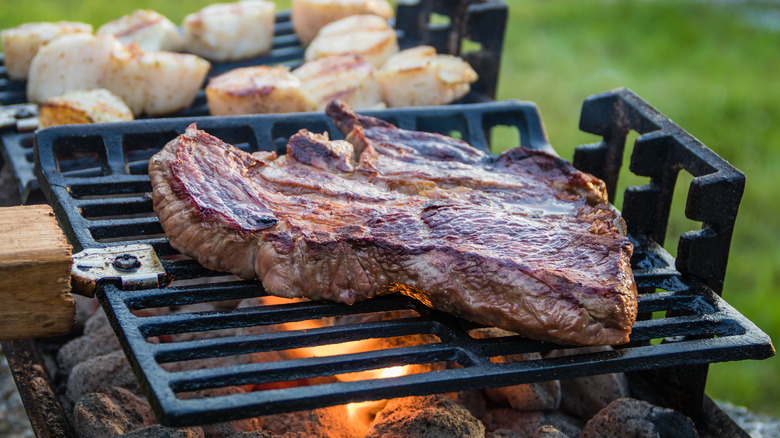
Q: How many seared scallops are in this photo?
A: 11